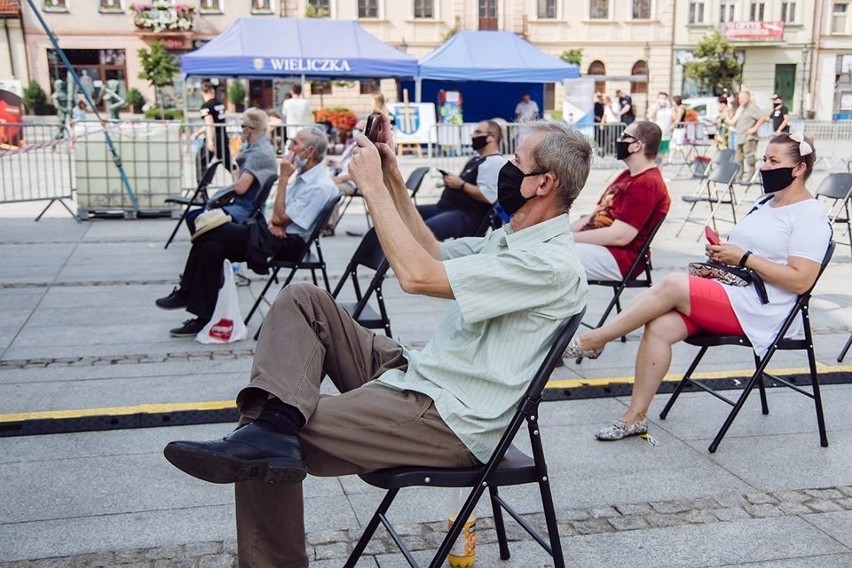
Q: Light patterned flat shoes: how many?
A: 2